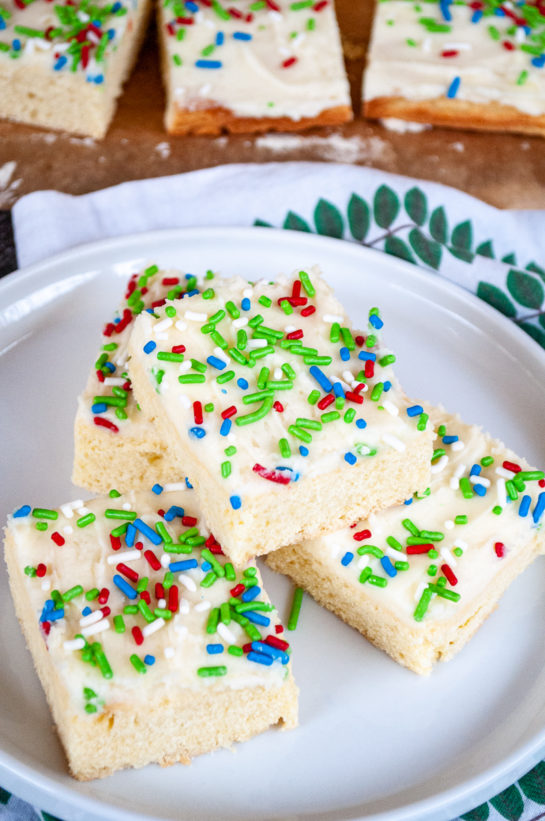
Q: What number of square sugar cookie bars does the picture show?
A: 7